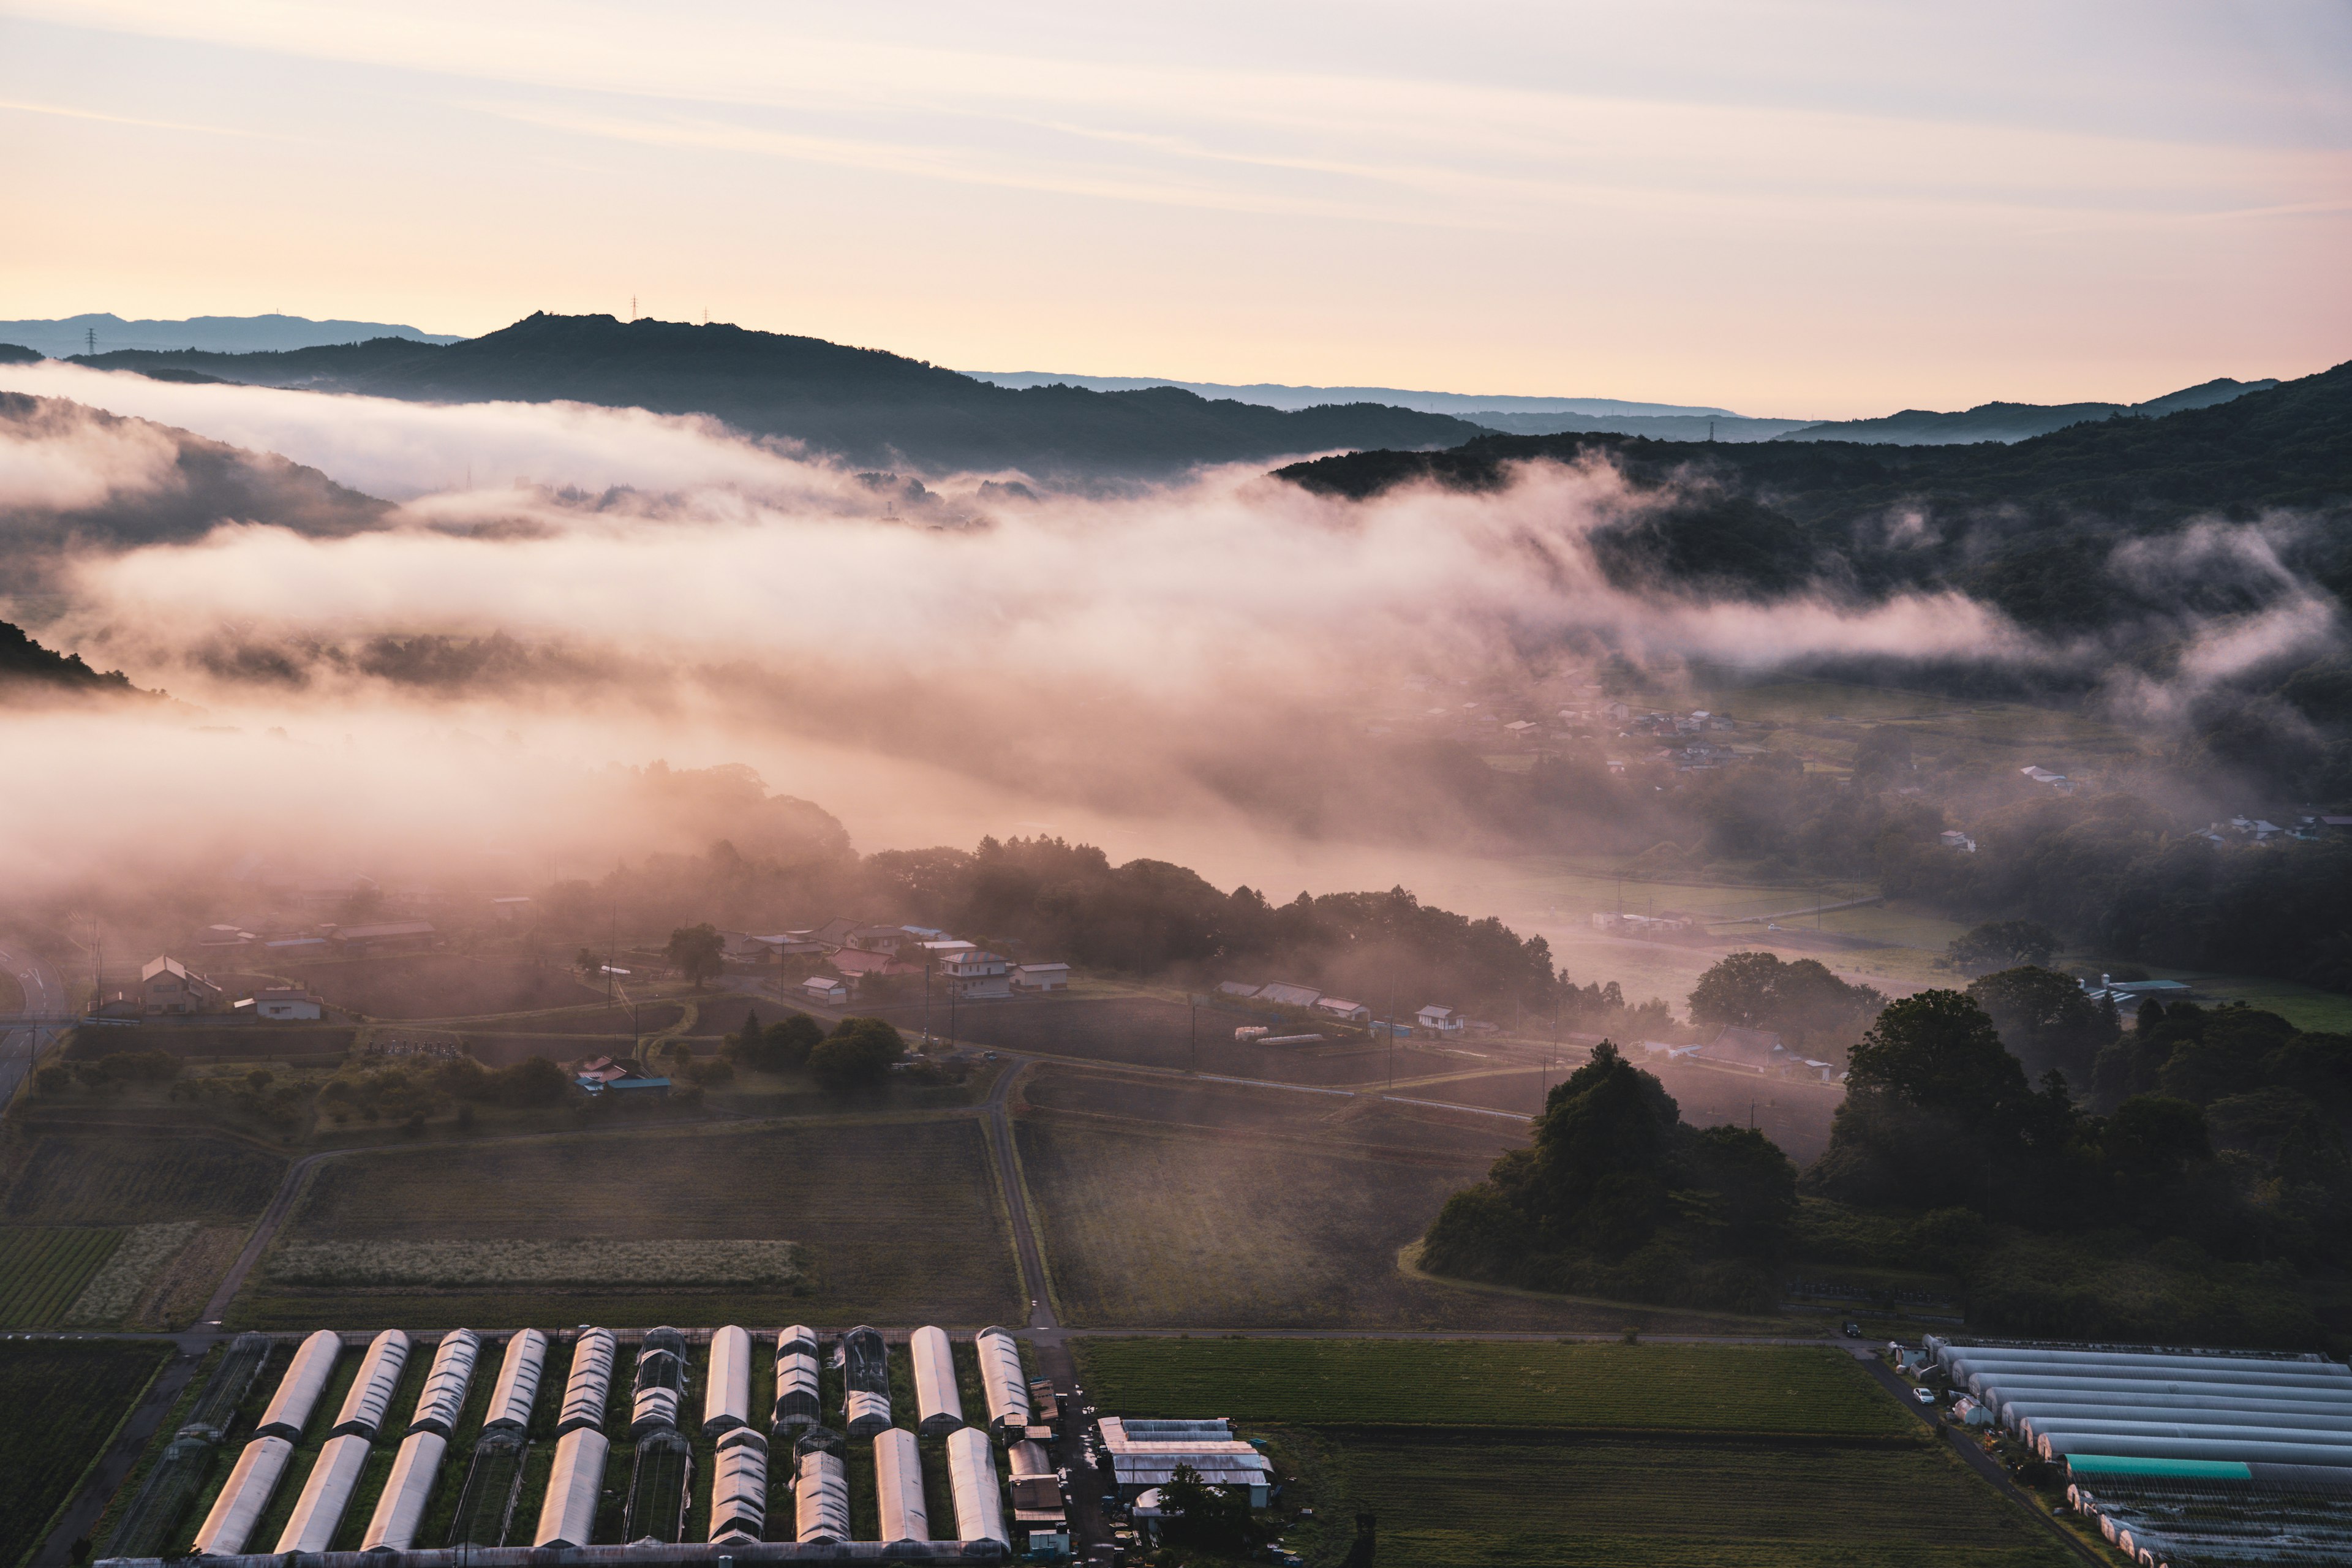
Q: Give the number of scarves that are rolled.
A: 0